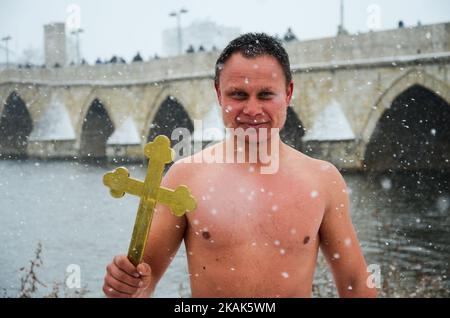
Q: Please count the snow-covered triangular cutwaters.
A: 4